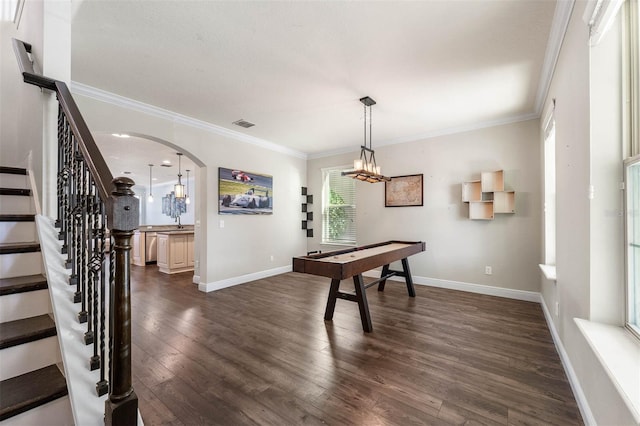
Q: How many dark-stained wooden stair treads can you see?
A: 7